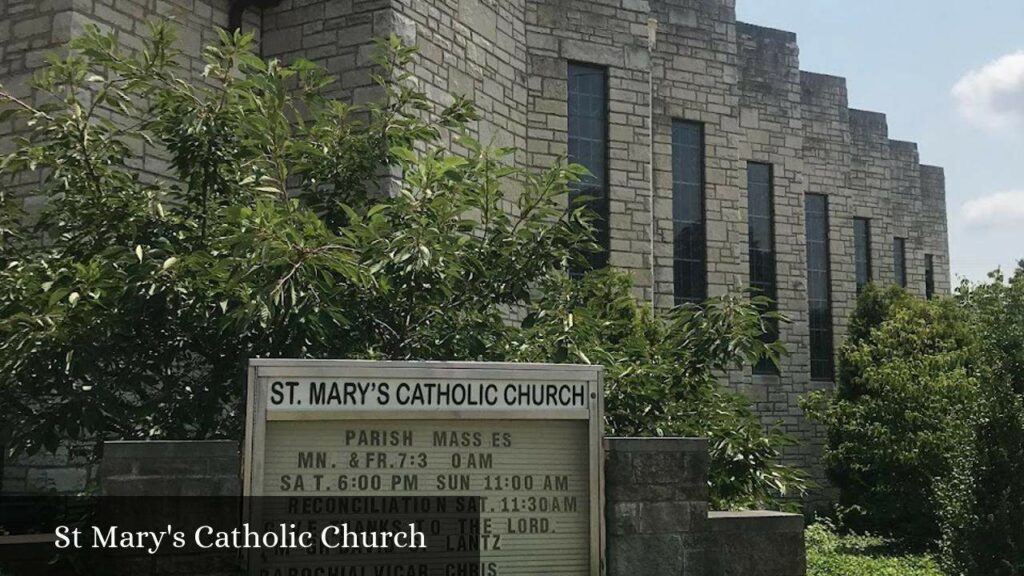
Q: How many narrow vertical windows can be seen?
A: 7